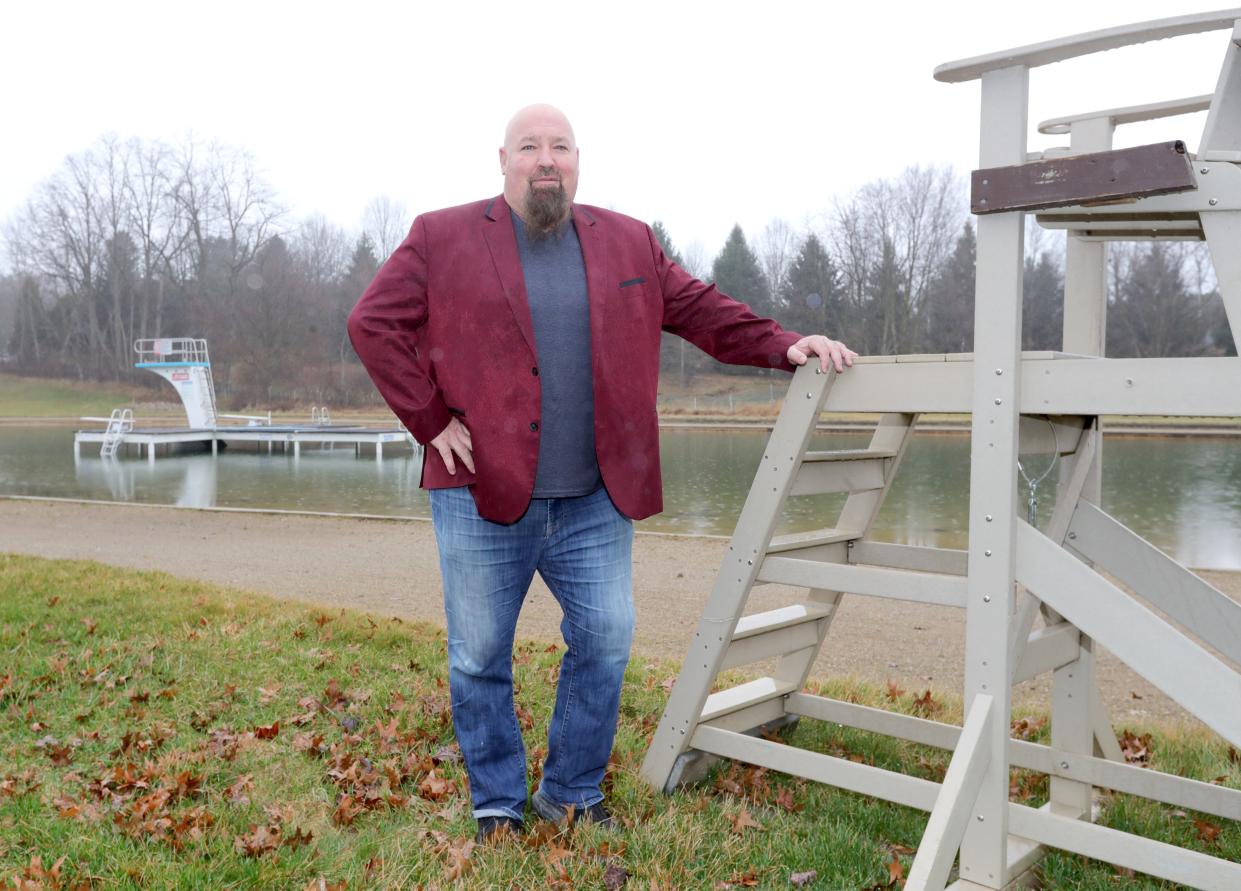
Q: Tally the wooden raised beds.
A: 0